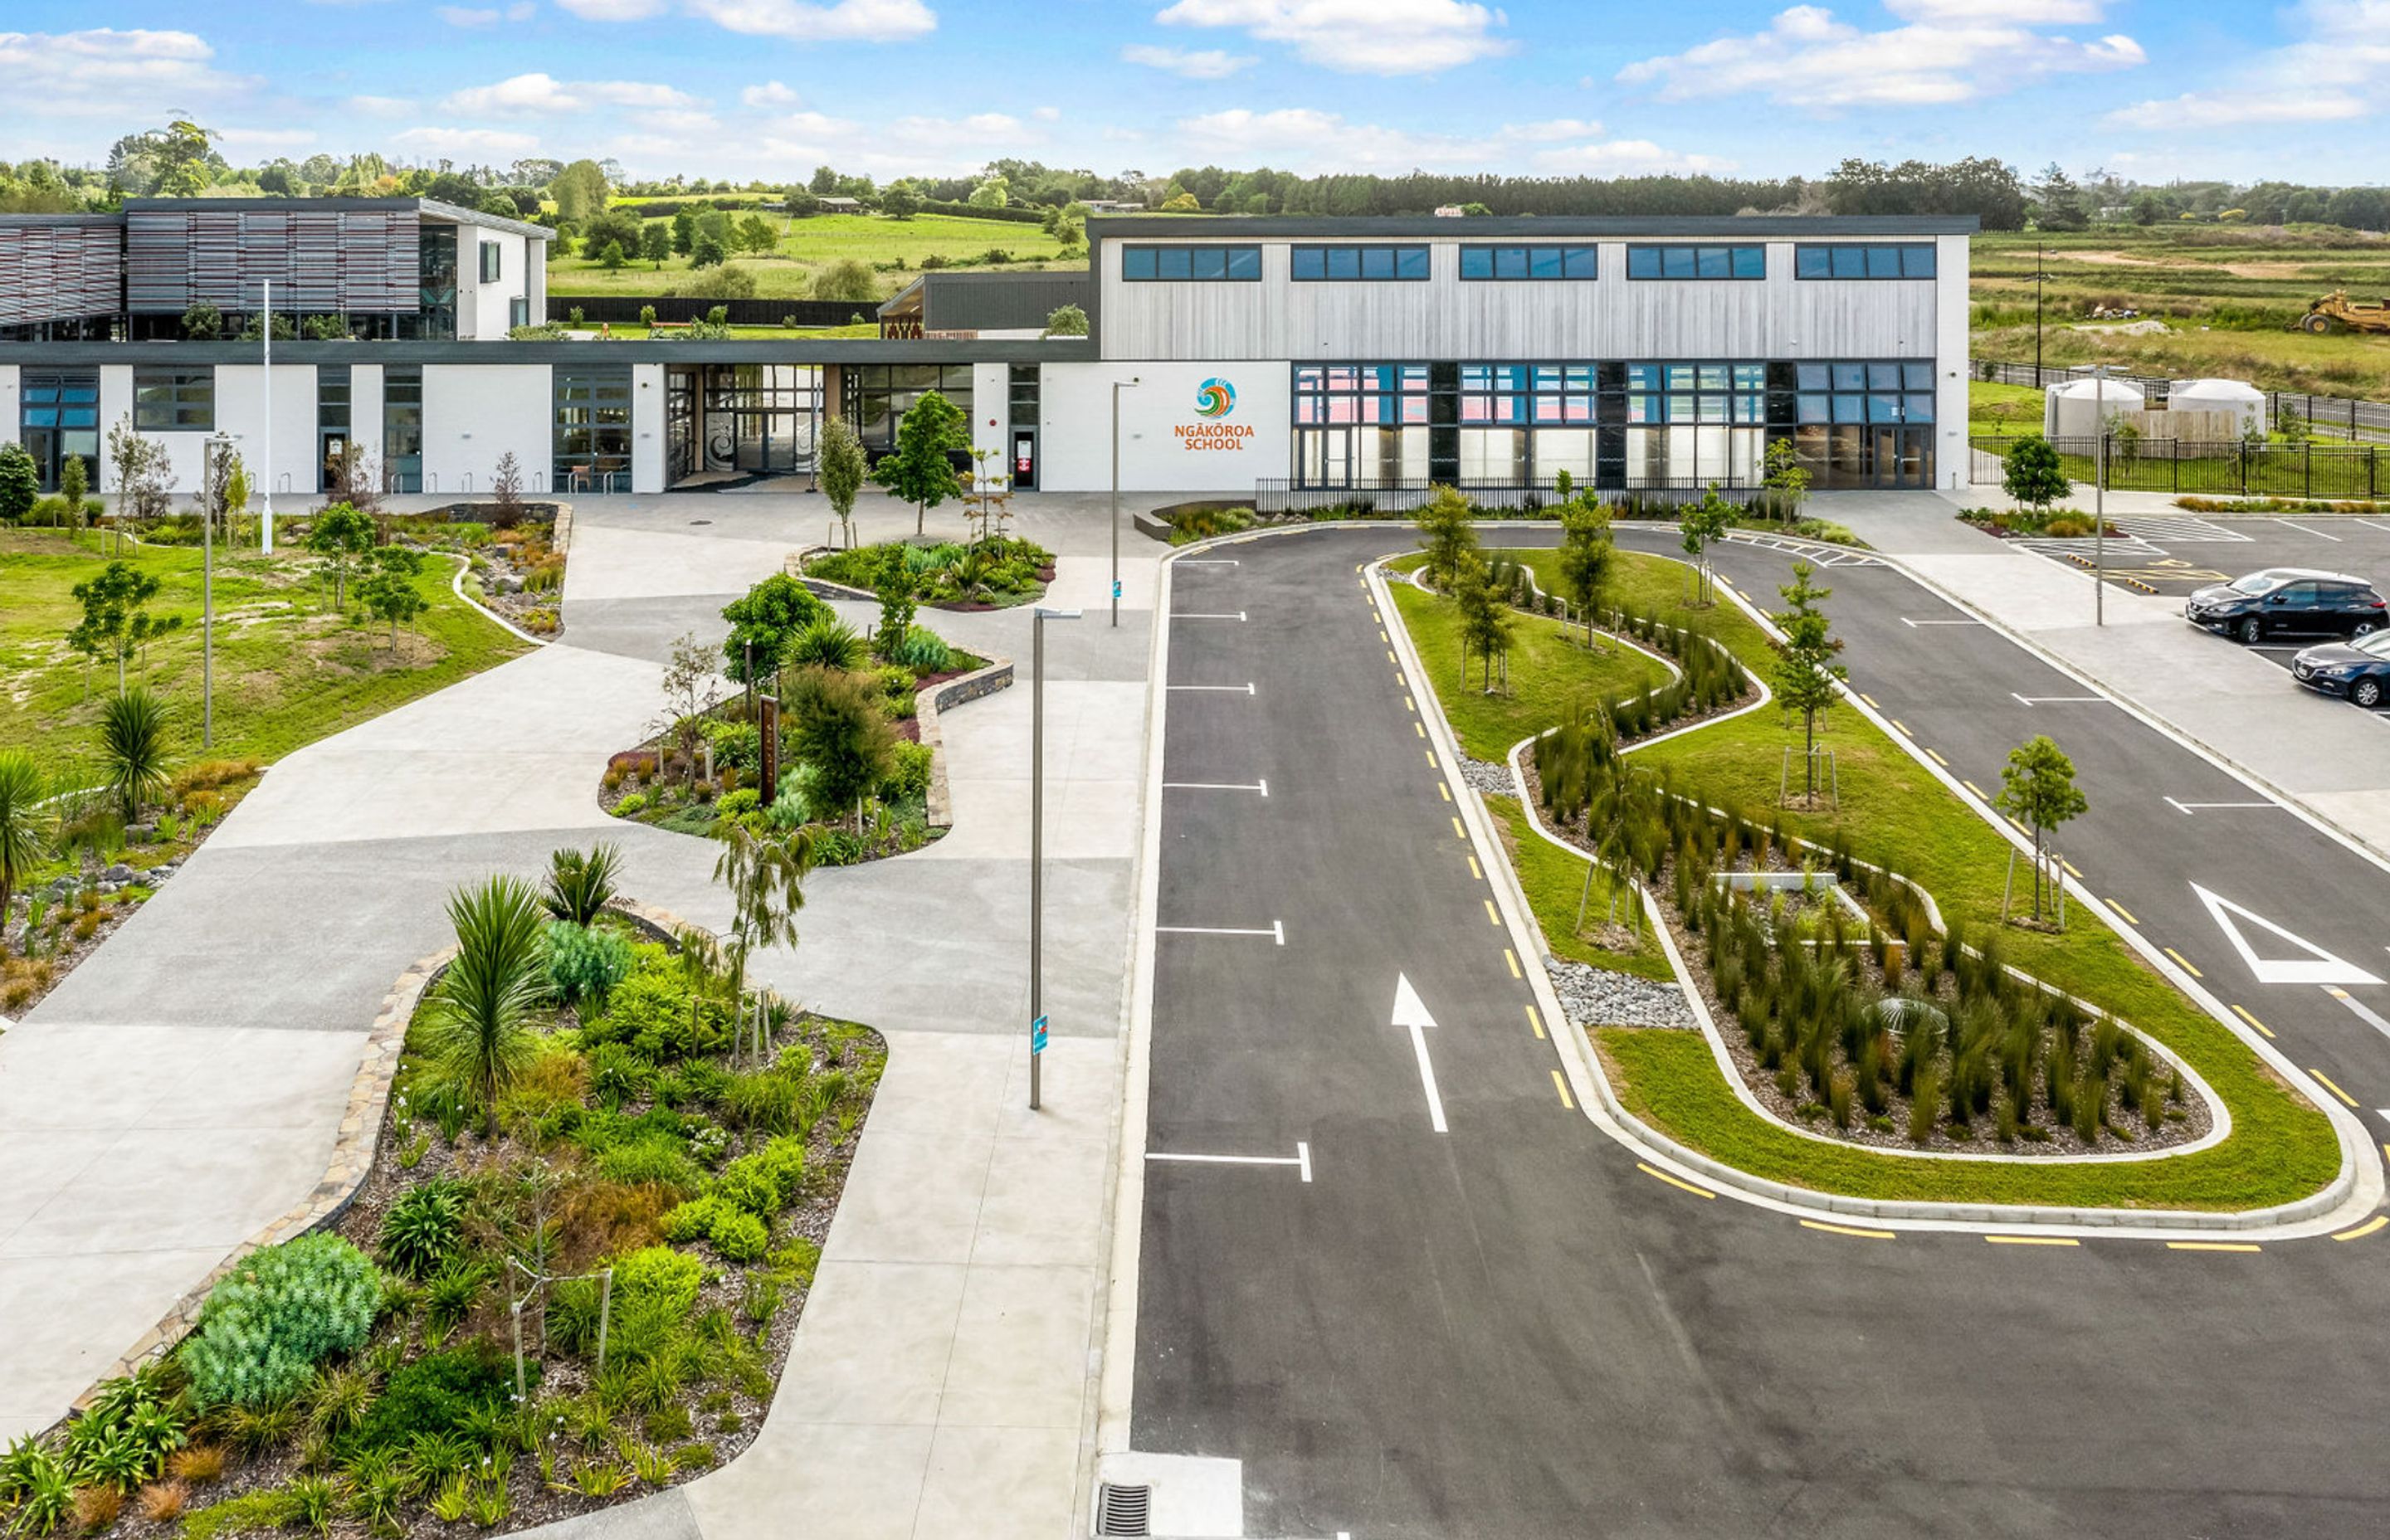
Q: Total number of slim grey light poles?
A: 4